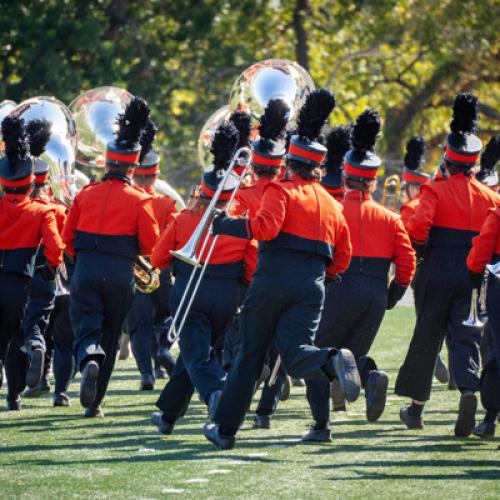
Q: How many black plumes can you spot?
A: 13